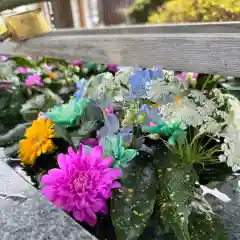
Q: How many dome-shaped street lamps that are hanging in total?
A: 0